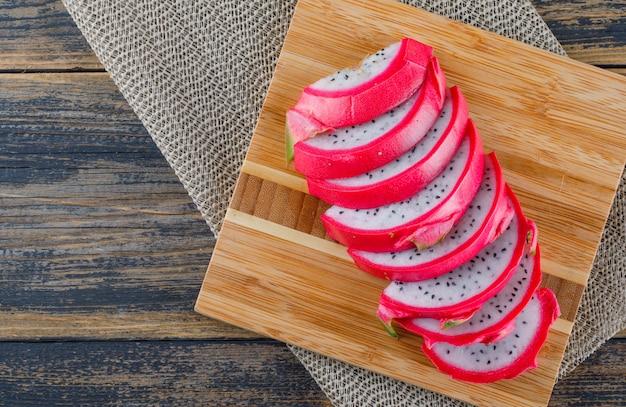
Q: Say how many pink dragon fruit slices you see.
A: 8